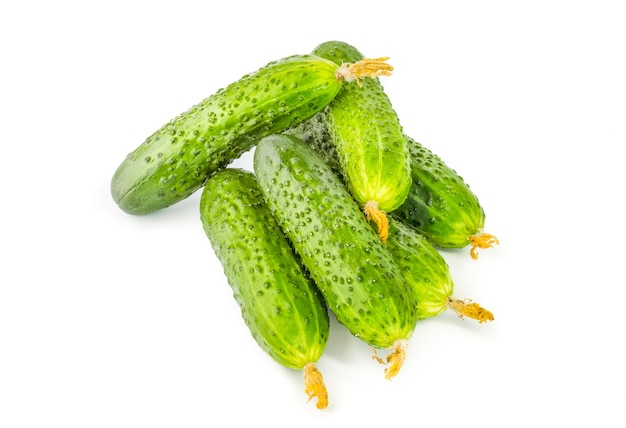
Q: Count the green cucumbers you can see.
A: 6